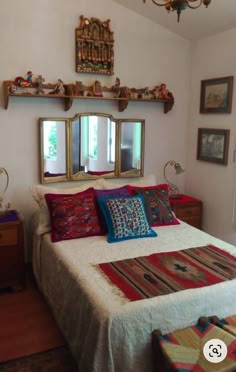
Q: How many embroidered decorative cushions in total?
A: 4